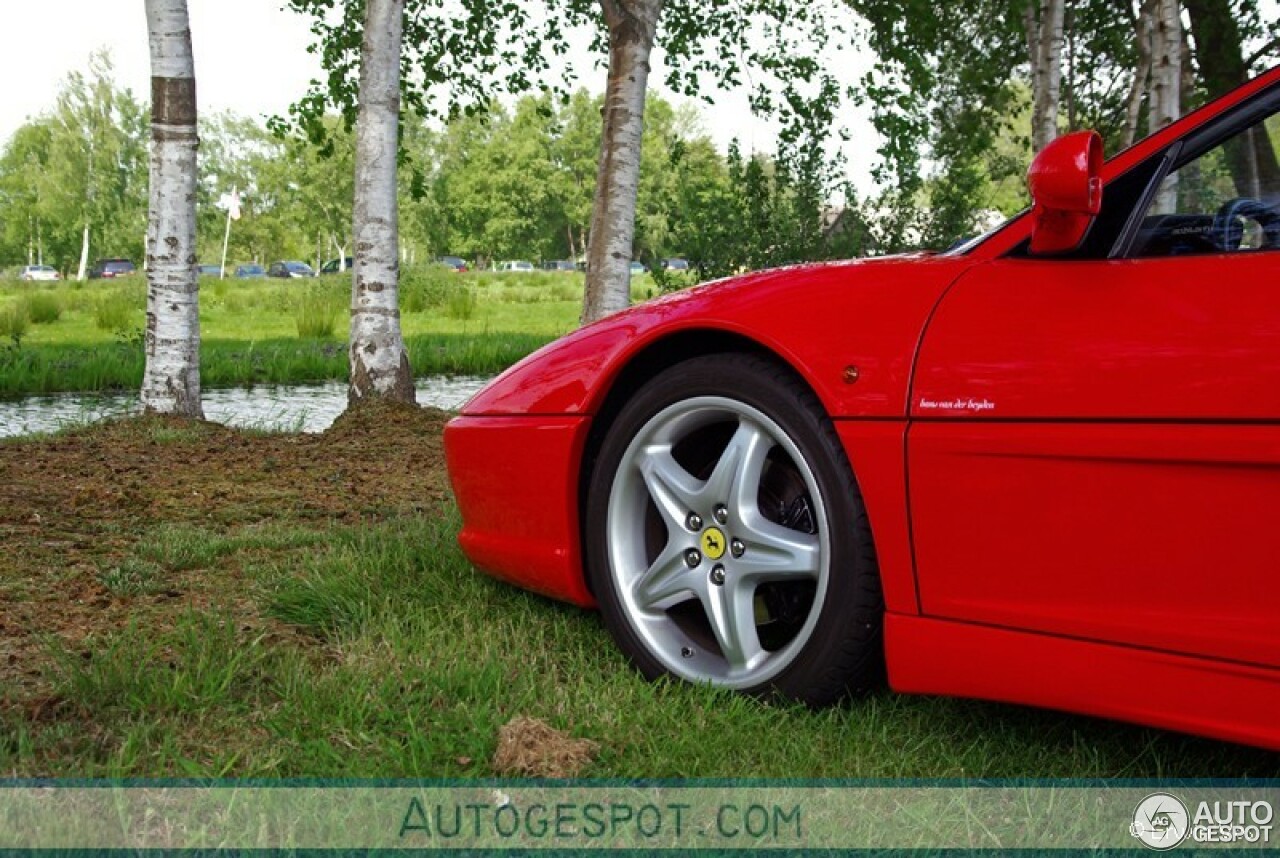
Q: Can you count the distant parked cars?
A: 11